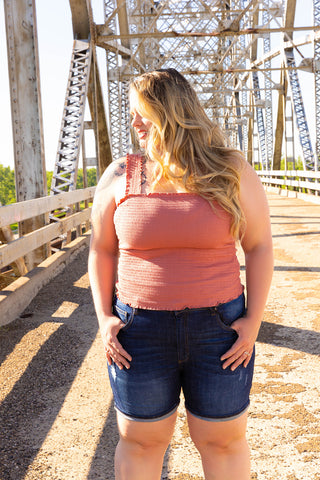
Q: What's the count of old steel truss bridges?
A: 1